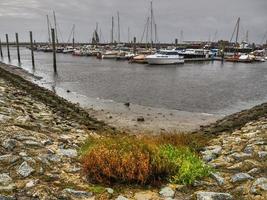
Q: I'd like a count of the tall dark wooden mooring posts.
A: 5